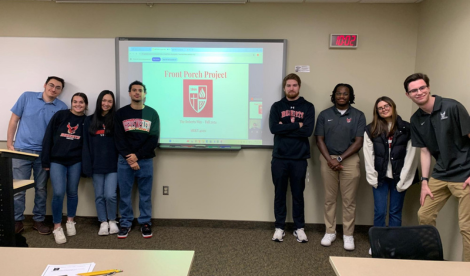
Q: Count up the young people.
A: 8